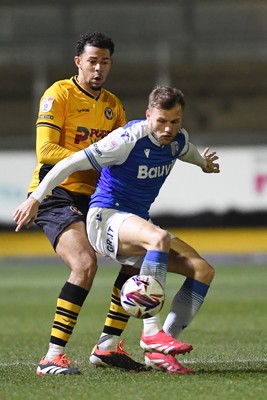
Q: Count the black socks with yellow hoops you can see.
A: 2